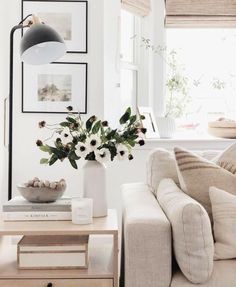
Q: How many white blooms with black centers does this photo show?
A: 5